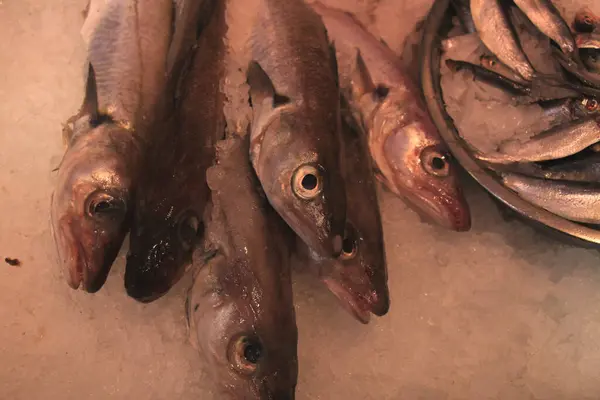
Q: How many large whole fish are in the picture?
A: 6